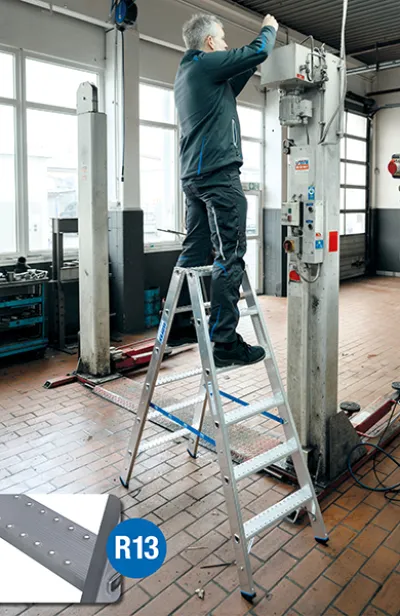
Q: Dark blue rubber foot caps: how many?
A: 4